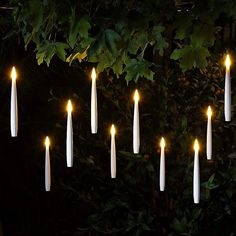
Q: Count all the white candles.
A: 10